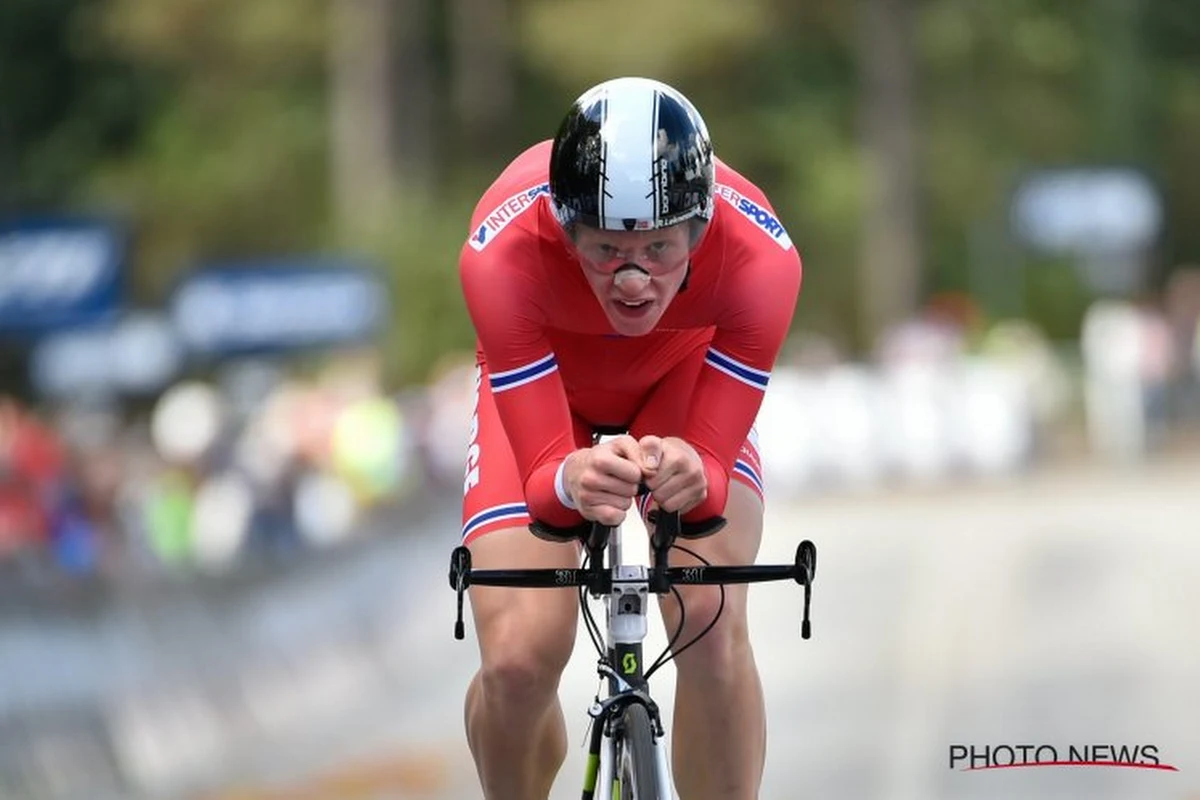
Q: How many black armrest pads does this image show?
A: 2